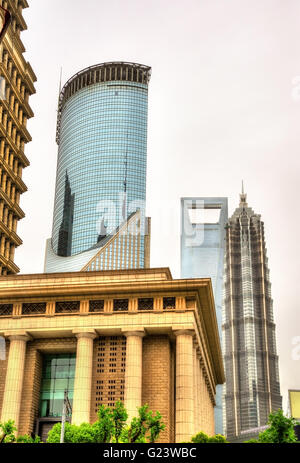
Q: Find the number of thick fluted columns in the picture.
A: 4